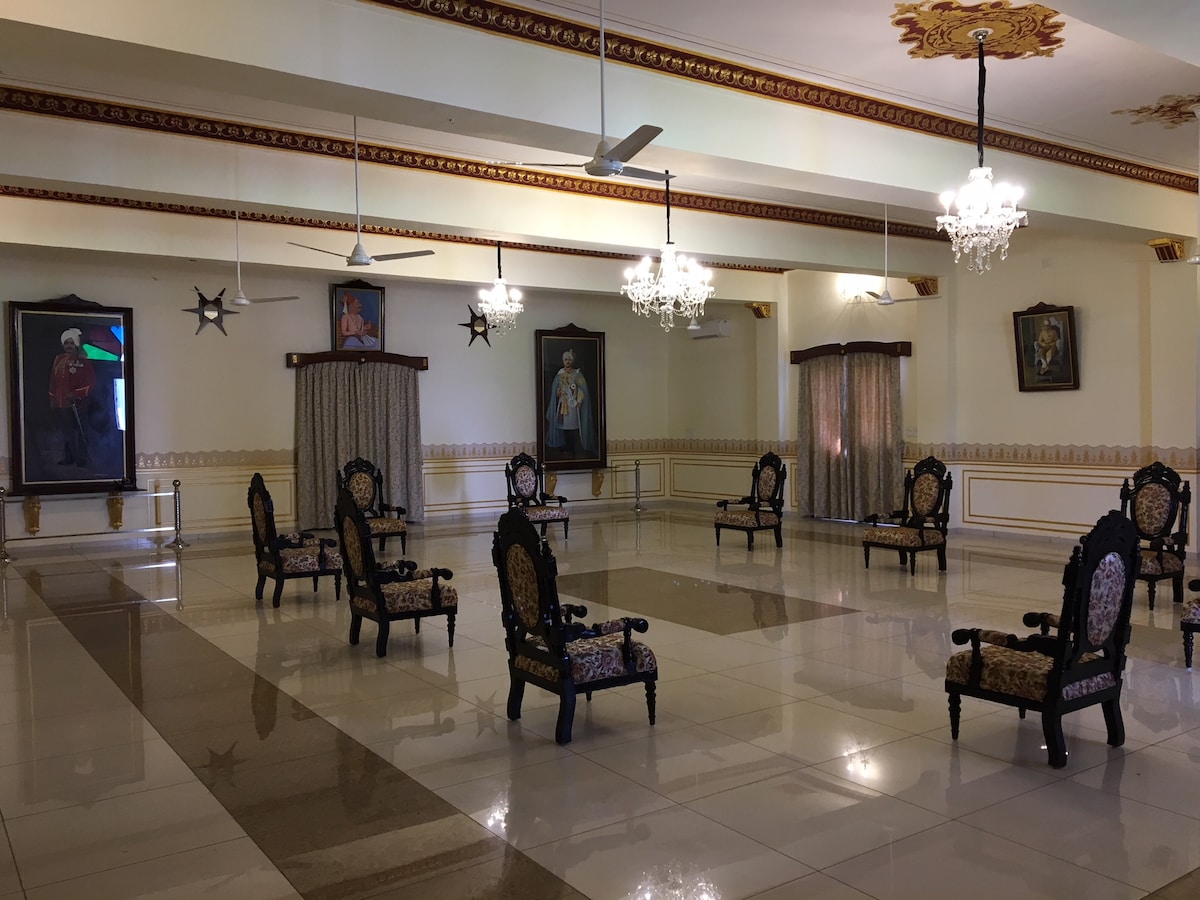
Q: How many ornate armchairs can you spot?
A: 10